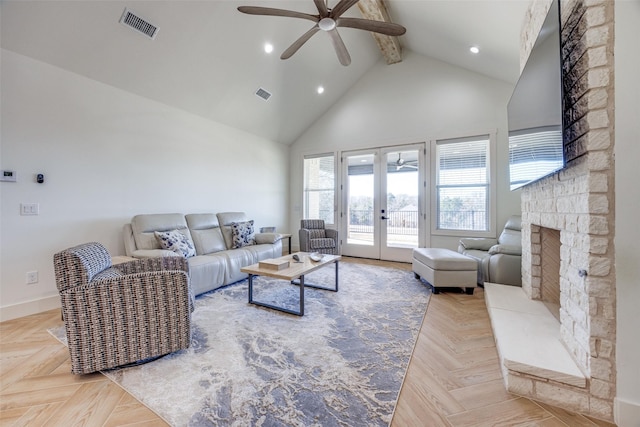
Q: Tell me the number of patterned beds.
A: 0